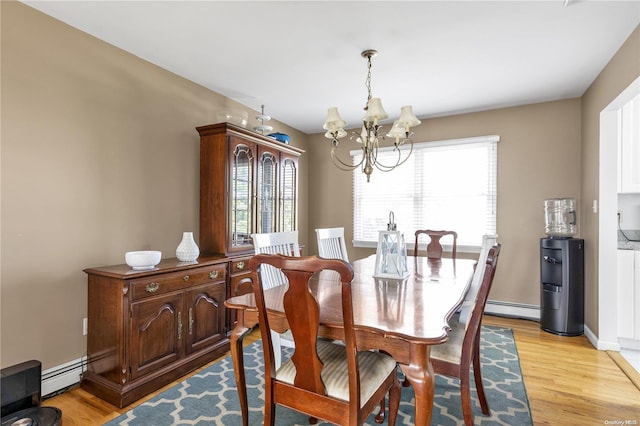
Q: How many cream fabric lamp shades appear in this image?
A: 6